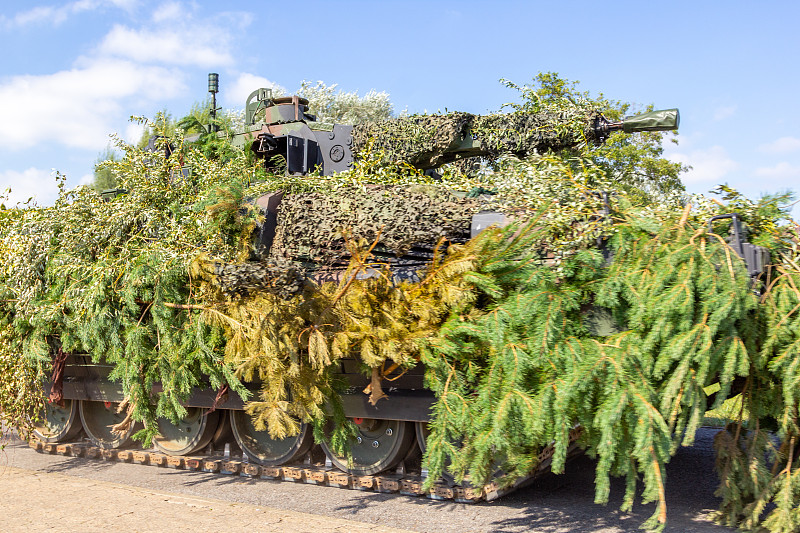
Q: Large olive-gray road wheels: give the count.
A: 6